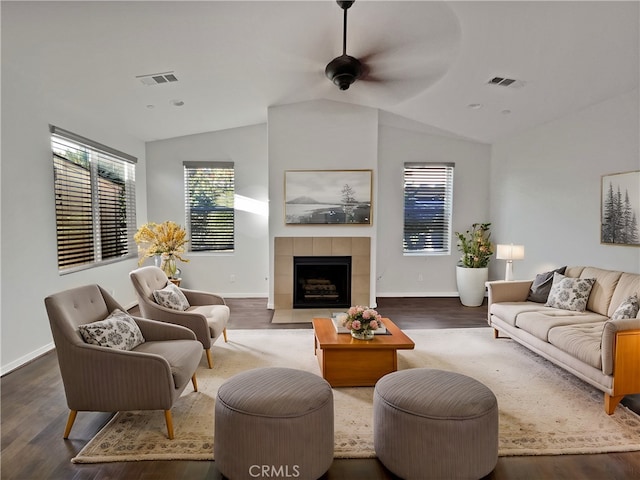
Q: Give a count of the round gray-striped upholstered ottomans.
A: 2